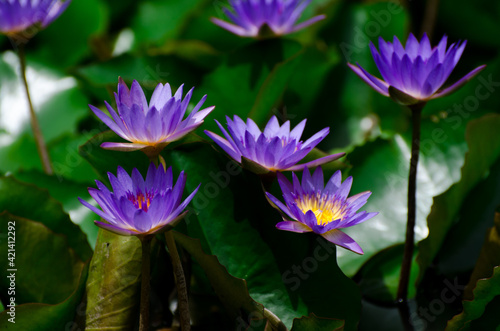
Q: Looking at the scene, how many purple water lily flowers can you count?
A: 7